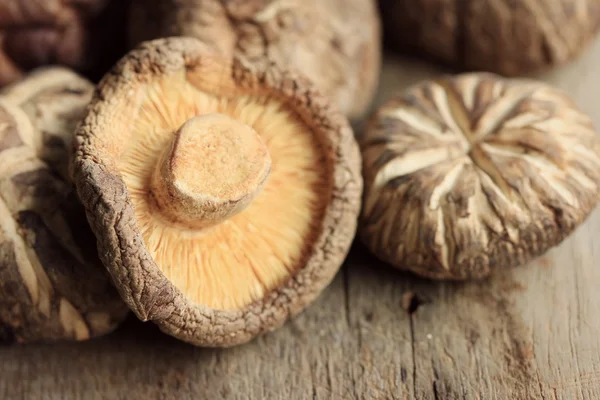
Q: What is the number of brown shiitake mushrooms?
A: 6